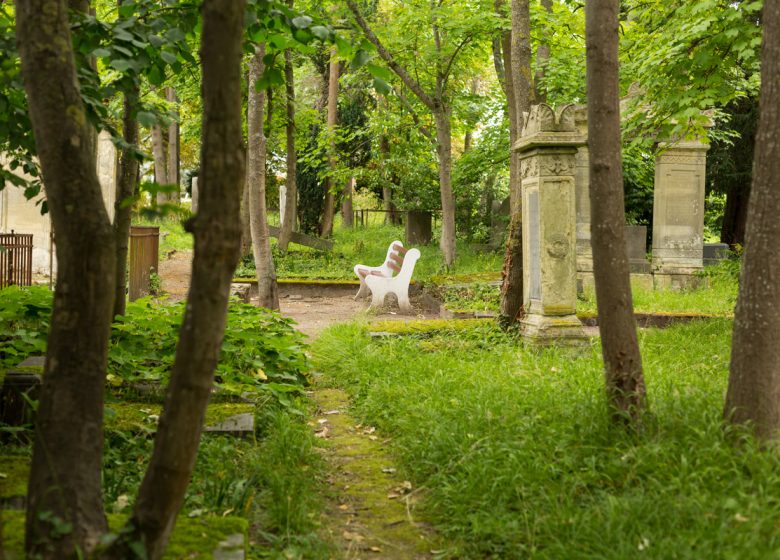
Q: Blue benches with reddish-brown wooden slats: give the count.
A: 0